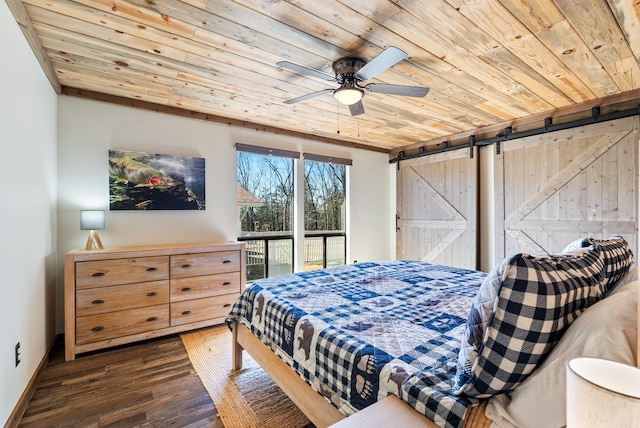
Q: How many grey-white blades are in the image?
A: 5